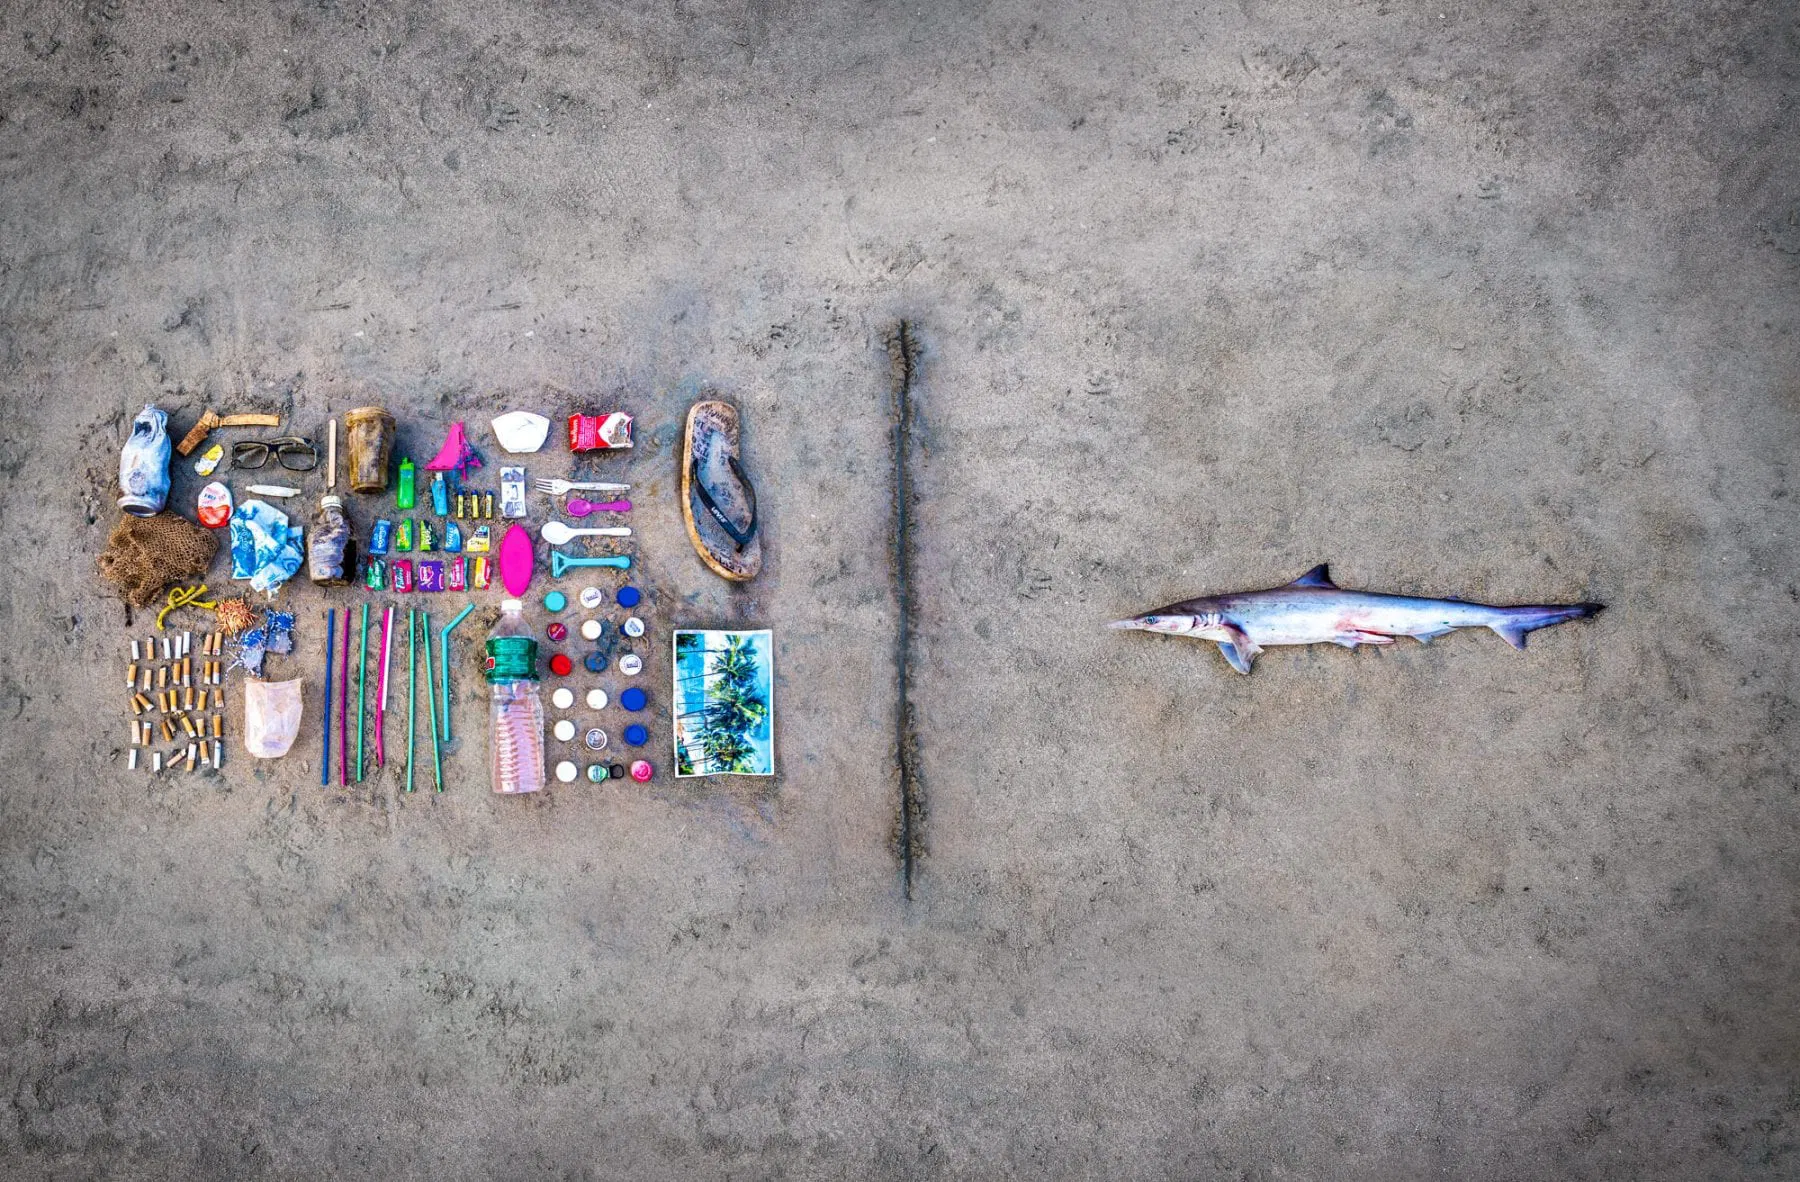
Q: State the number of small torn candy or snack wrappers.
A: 10